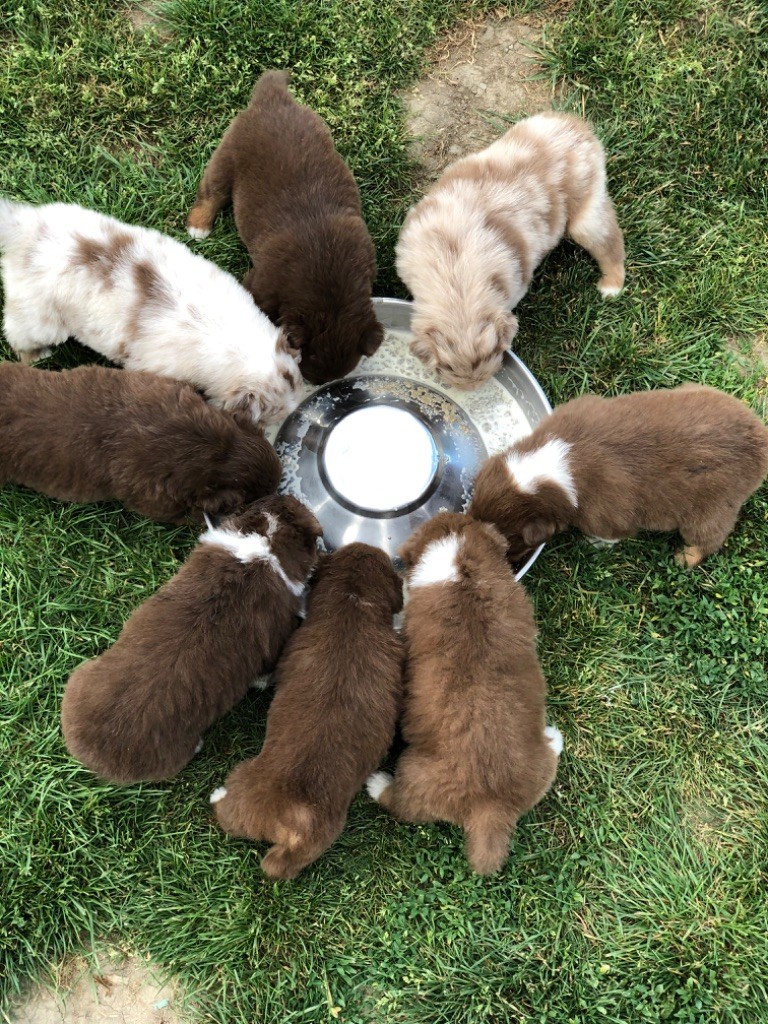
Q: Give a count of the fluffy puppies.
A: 8